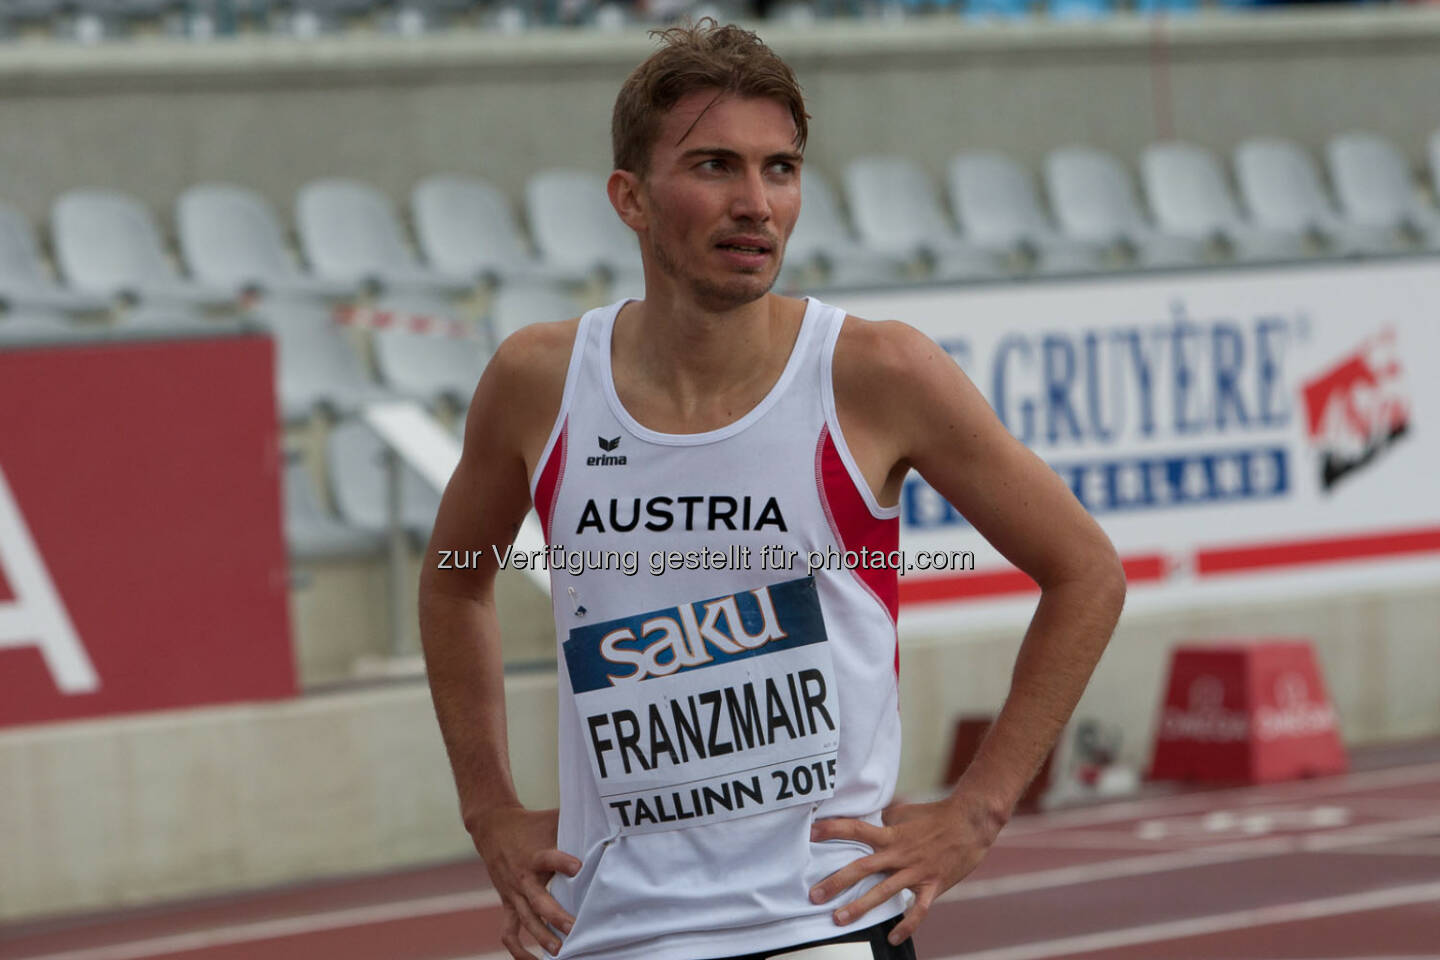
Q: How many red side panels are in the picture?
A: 2